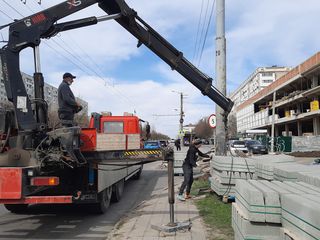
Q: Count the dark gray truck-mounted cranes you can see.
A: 1